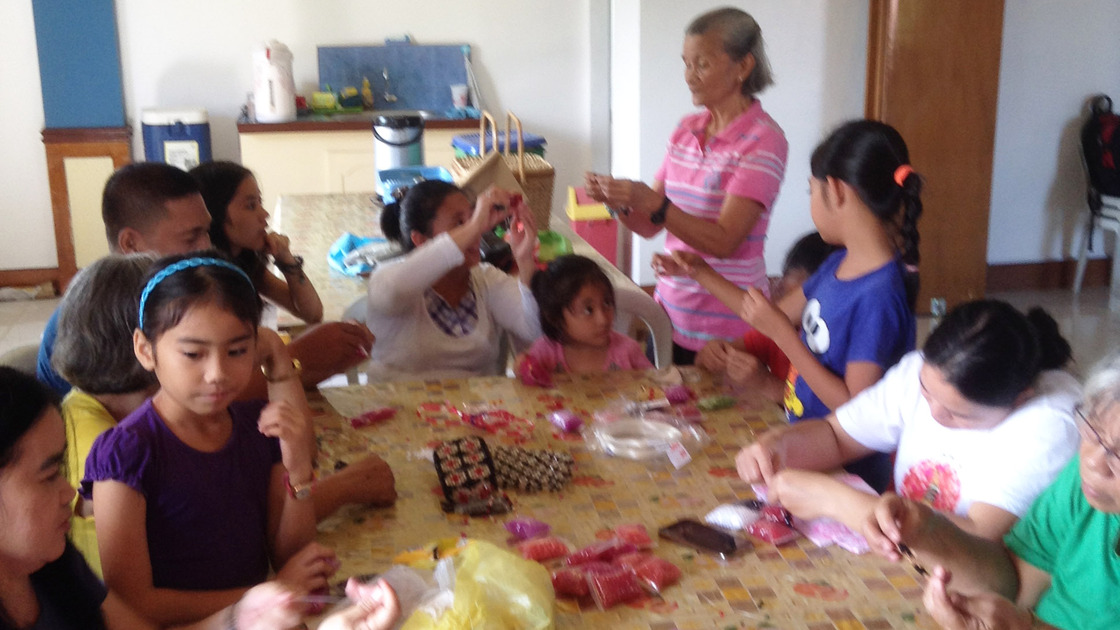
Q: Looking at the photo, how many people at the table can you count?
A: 12